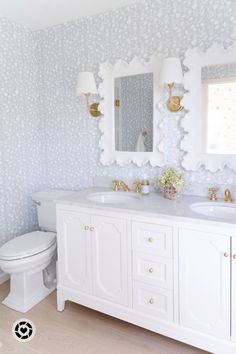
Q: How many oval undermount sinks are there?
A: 2